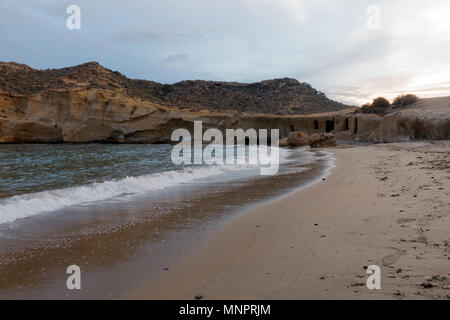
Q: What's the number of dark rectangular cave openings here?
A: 5